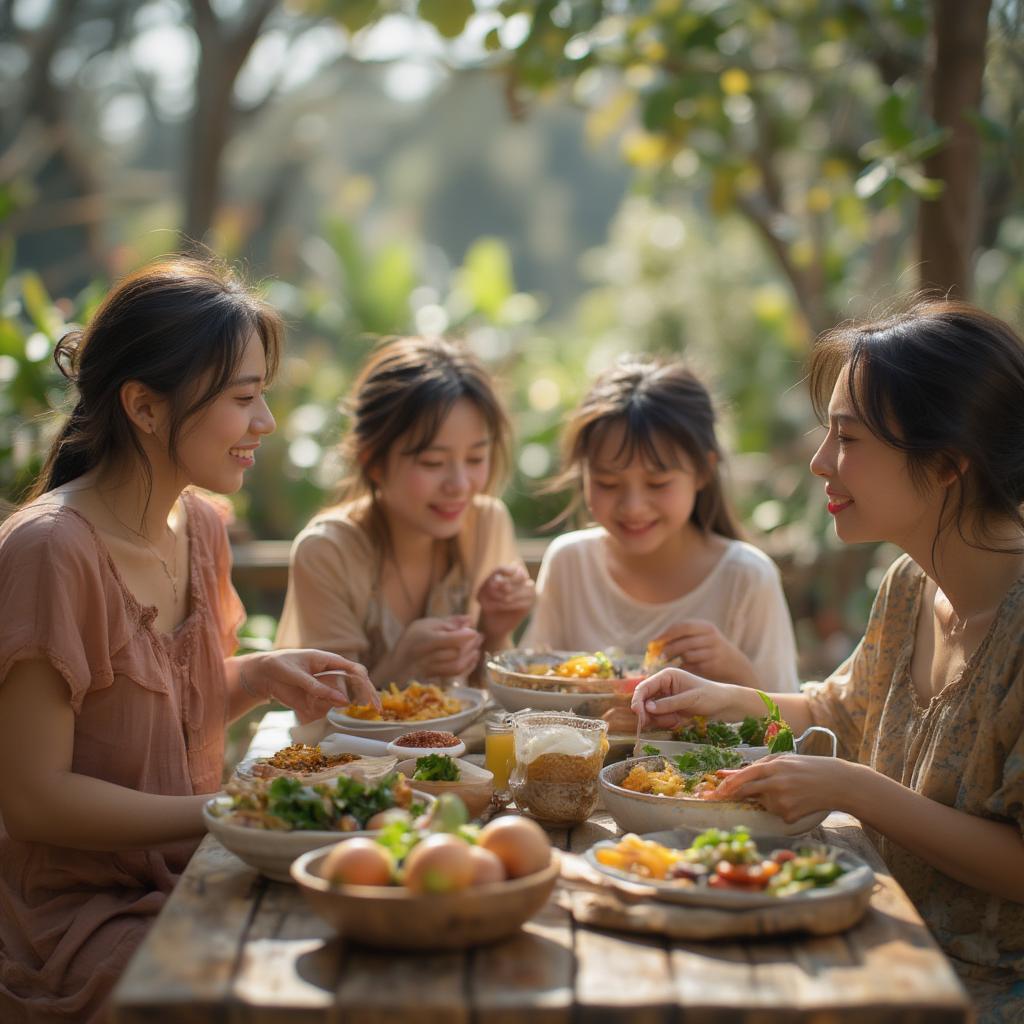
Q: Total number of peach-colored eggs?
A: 4